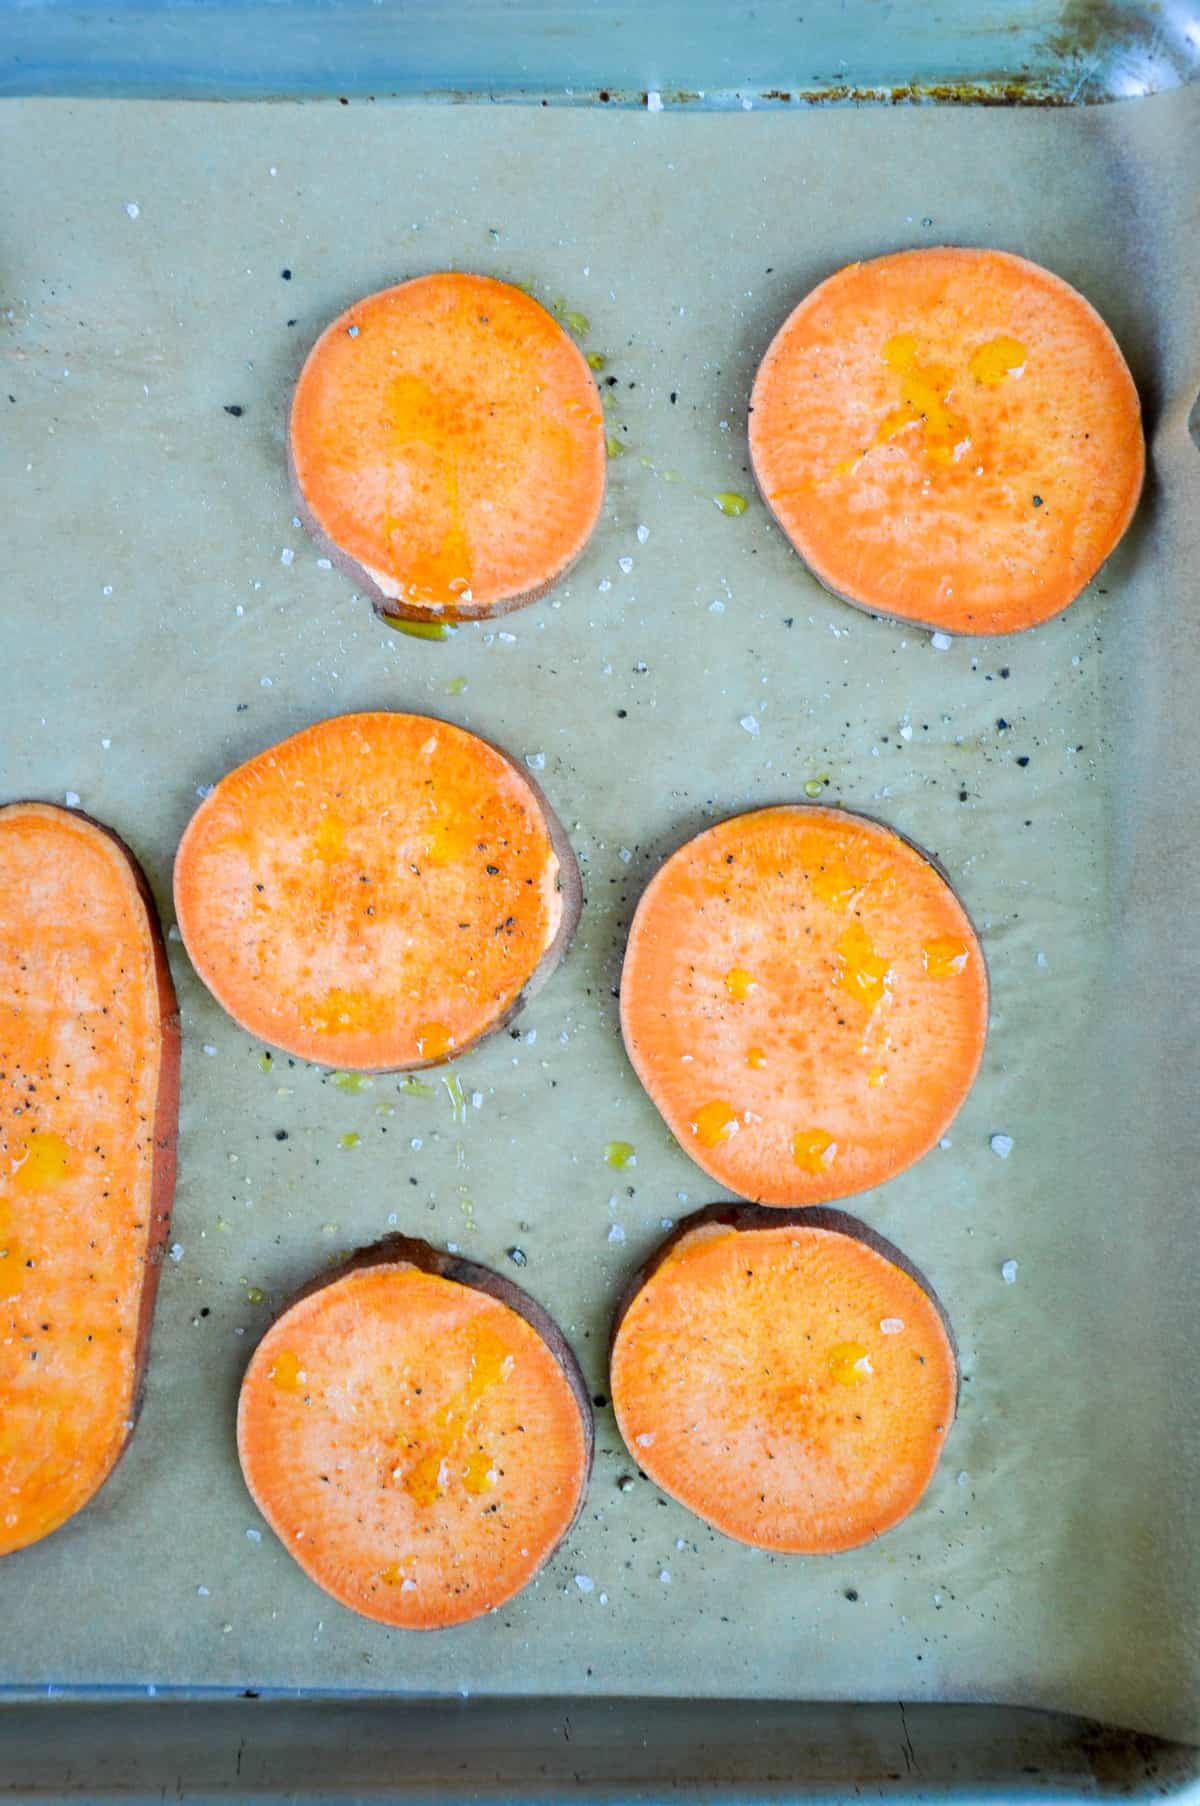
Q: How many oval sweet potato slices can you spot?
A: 1